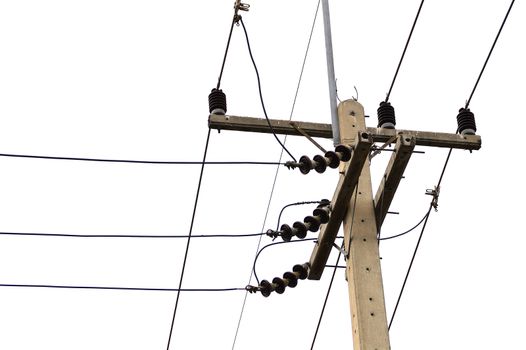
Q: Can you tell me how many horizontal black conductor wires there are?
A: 3